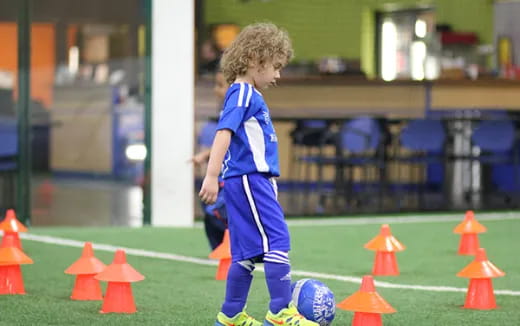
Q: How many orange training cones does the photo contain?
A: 9